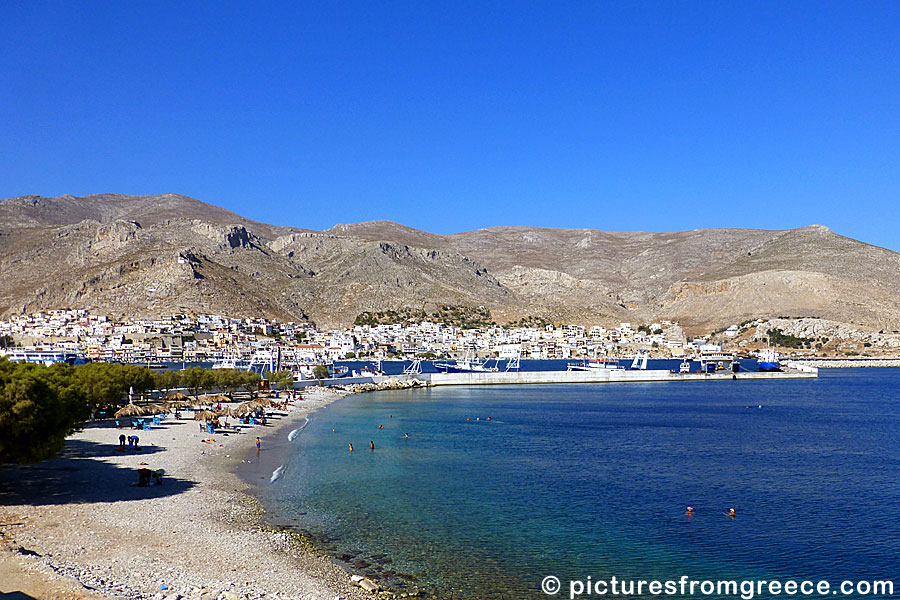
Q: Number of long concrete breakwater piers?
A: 1